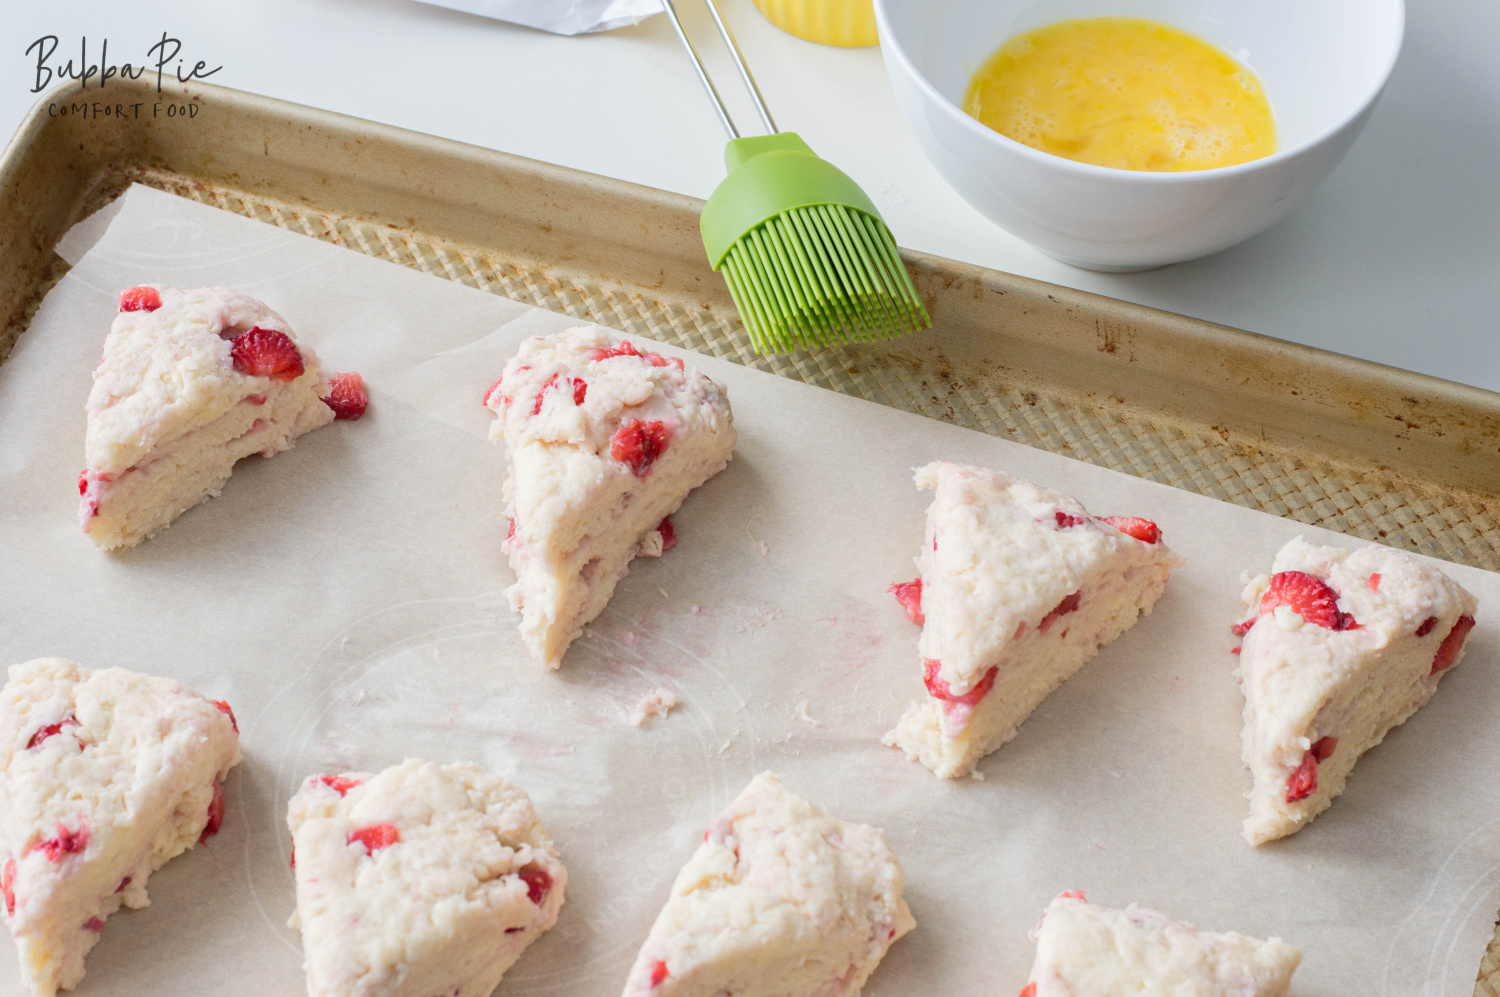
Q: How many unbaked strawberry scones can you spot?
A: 8